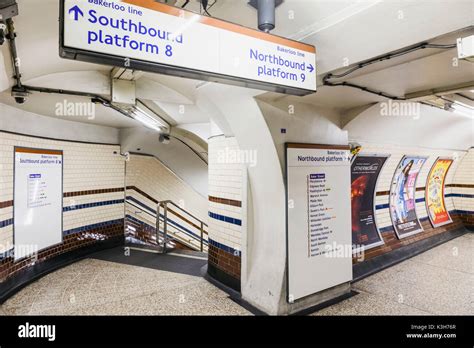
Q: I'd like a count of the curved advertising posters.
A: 3